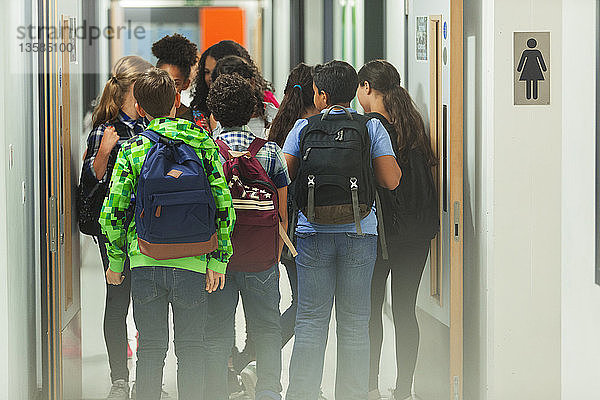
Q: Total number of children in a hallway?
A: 9